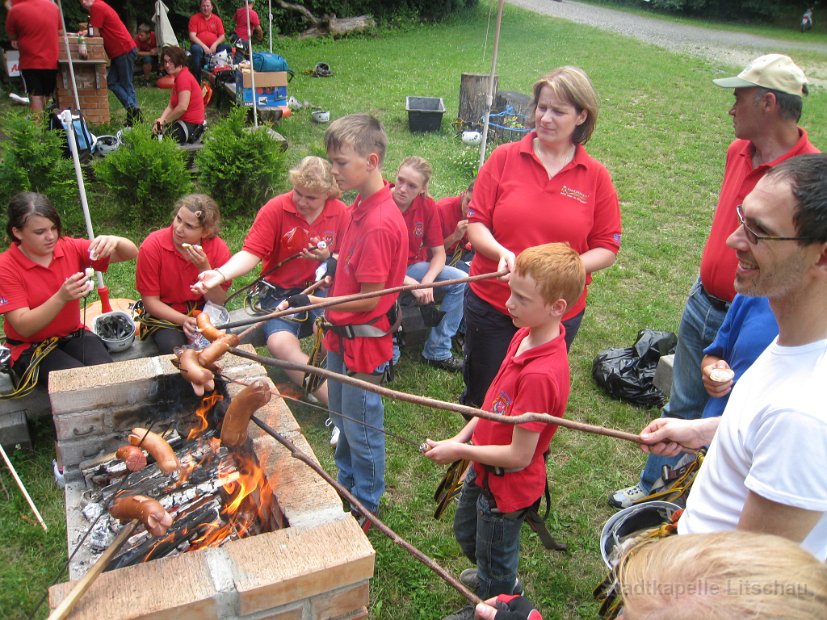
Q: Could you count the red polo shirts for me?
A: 15